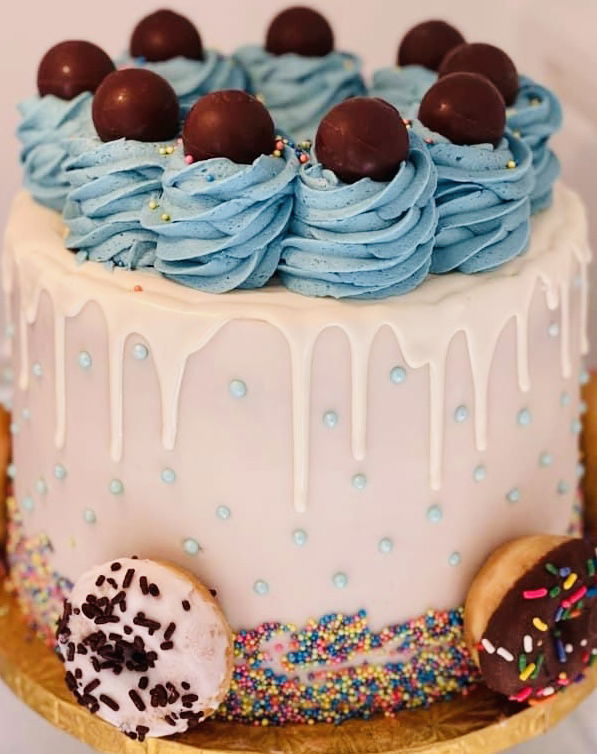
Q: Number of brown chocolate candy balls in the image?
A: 9